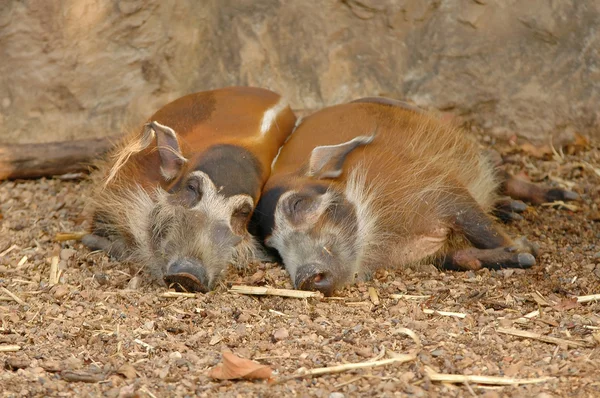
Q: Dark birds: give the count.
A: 0